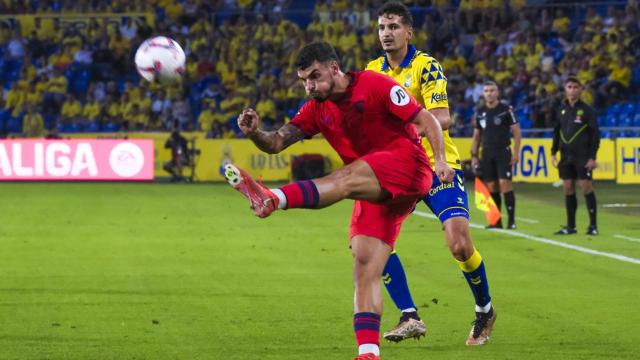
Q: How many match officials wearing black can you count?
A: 2